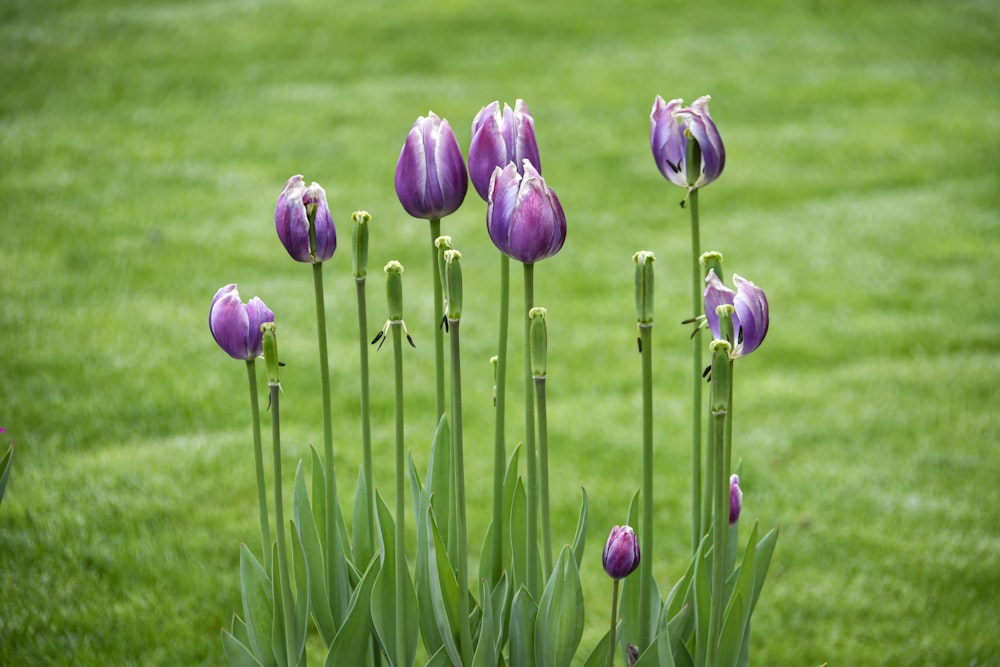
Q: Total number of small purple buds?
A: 2